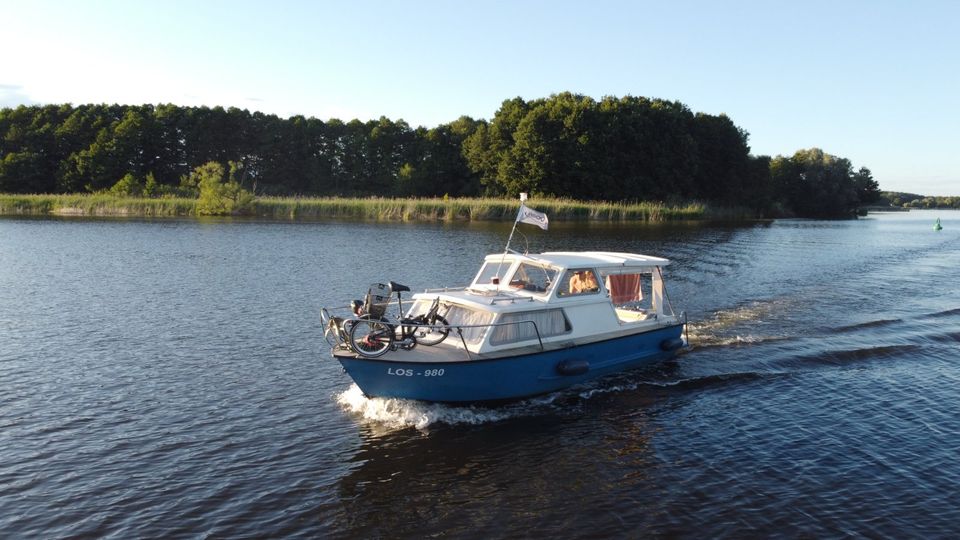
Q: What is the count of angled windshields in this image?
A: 2